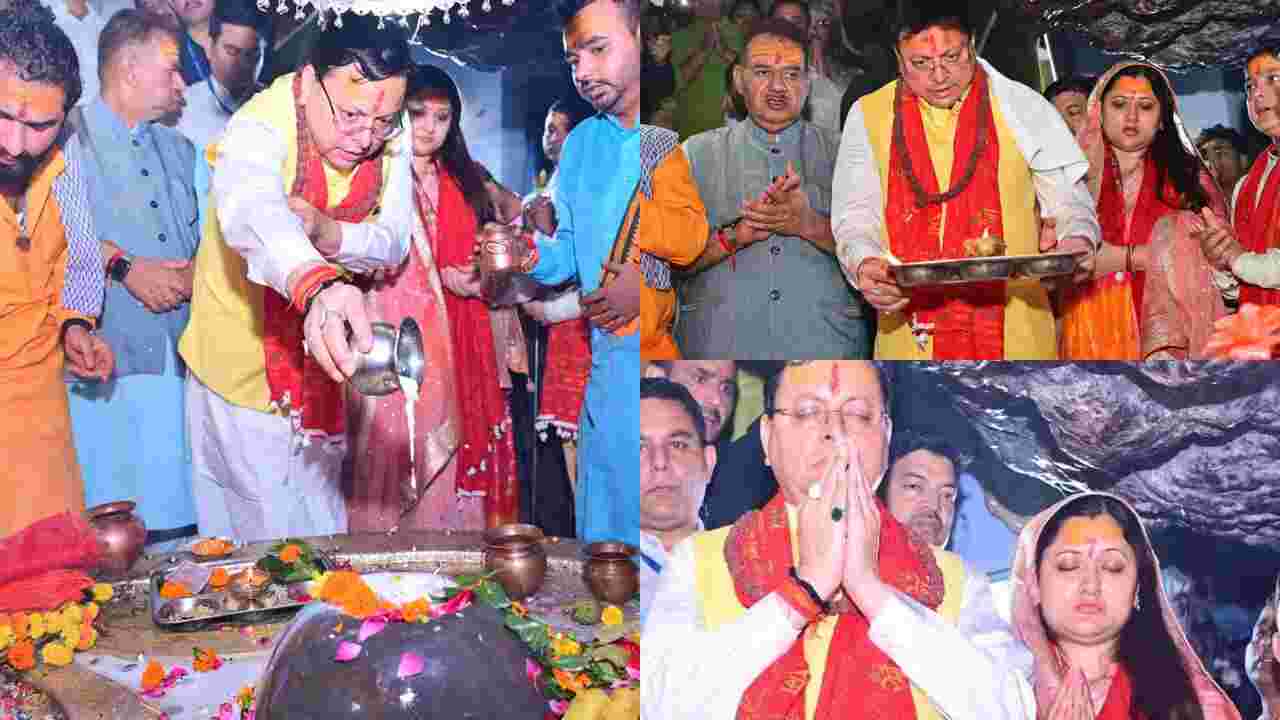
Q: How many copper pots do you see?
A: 4